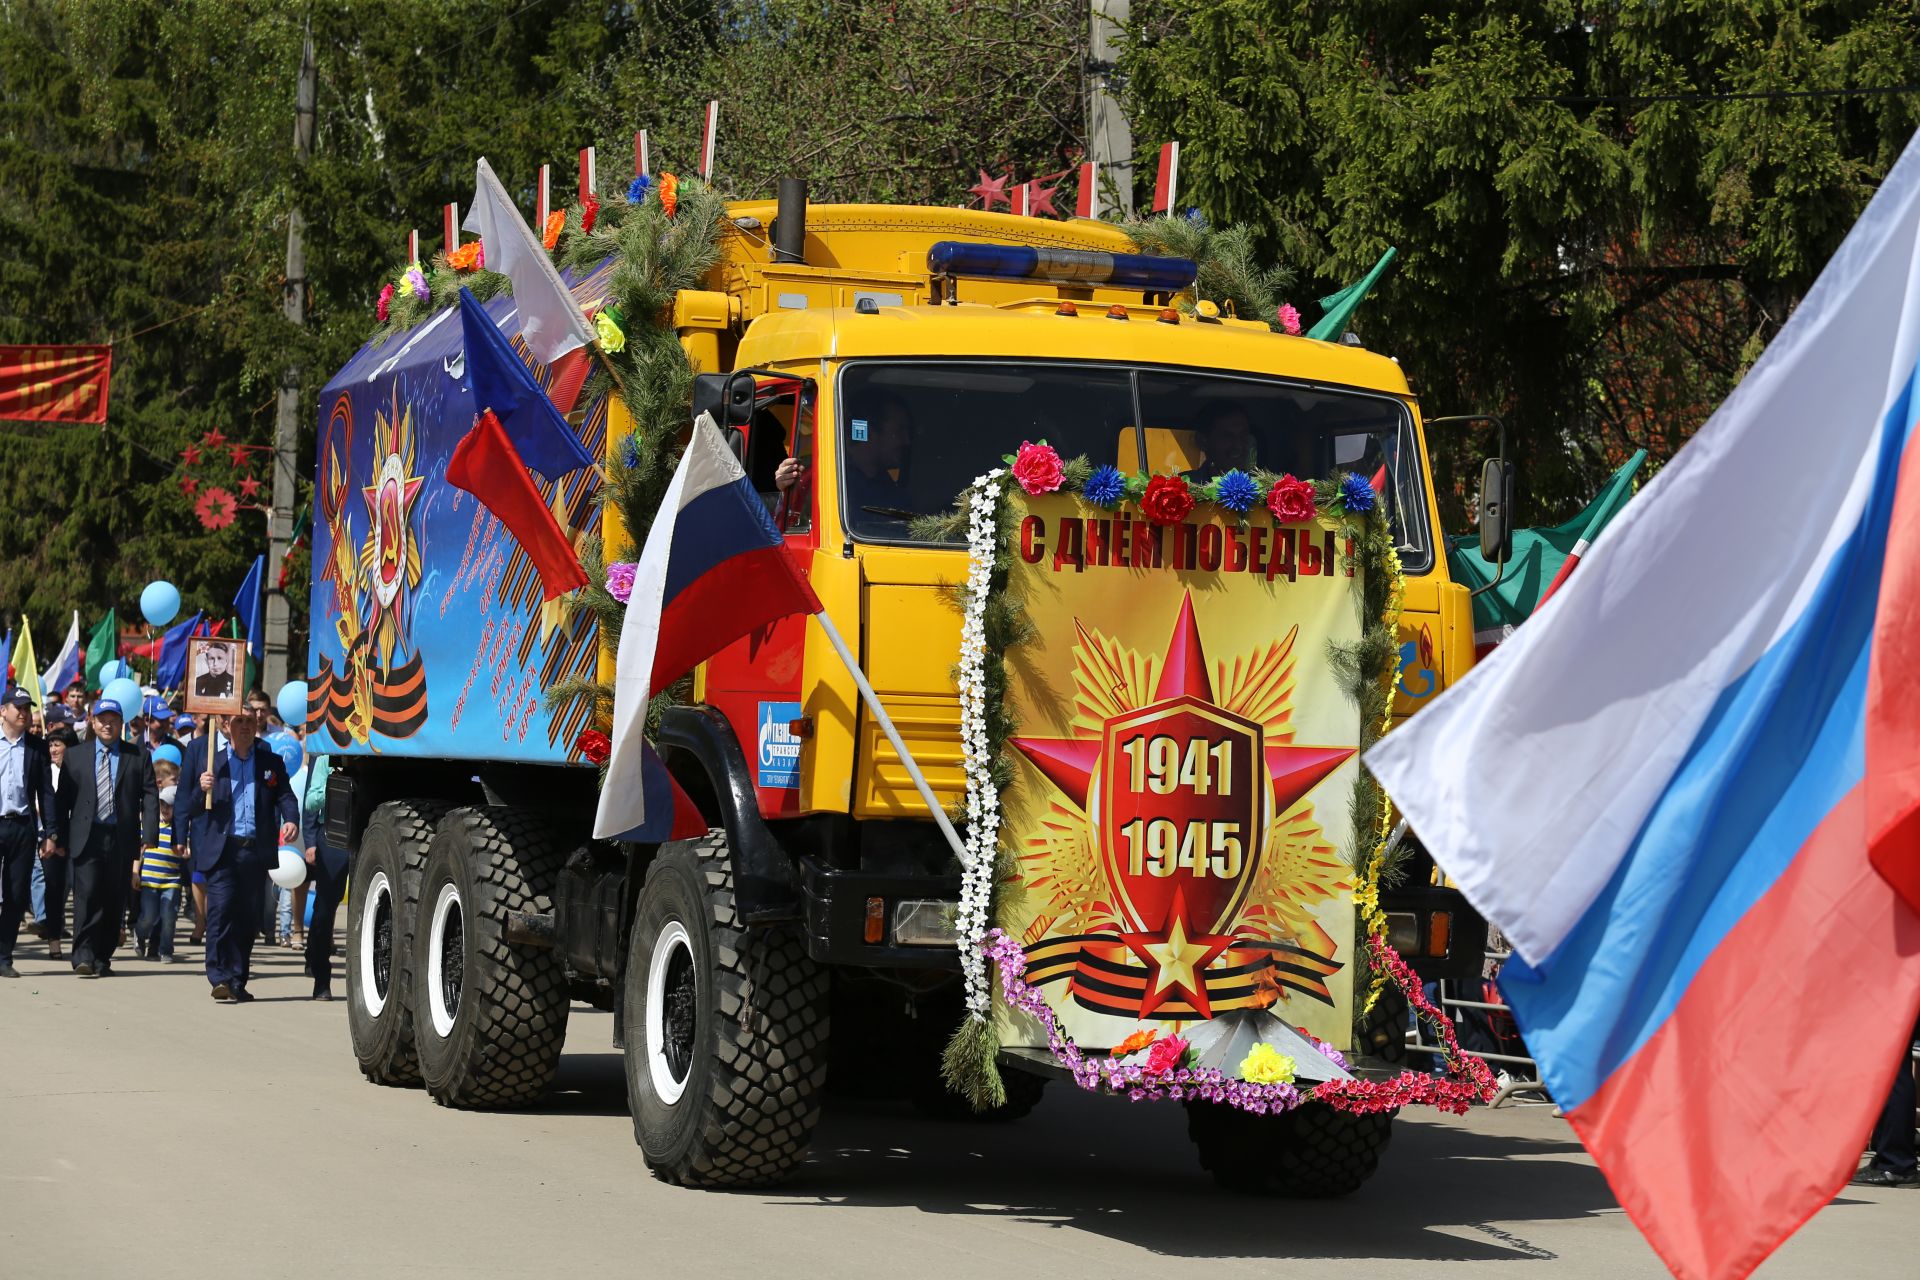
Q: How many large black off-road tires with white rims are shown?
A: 3